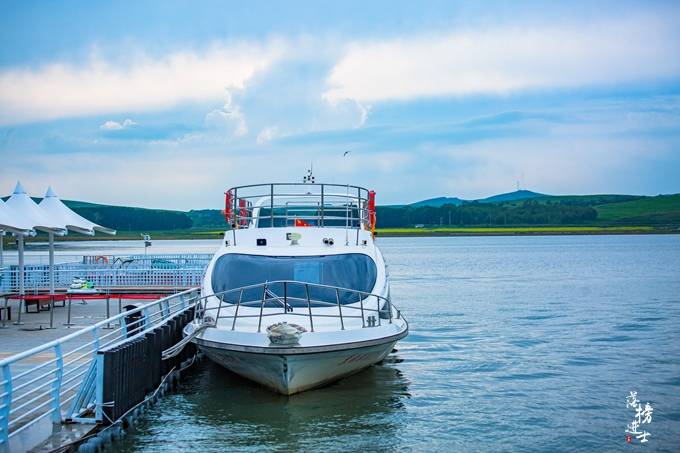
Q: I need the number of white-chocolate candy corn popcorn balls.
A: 0